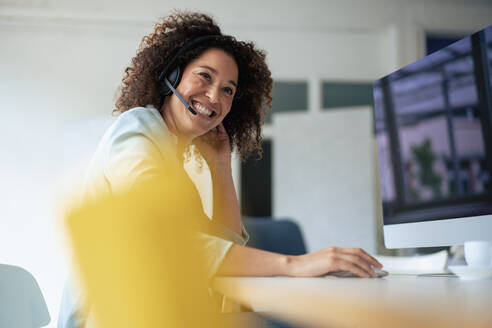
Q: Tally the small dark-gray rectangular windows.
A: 2